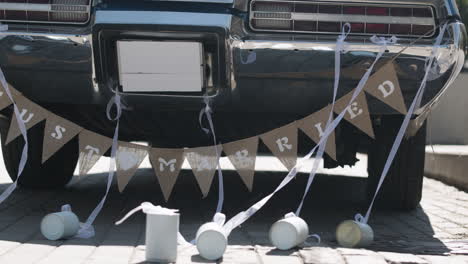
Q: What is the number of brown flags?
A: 12